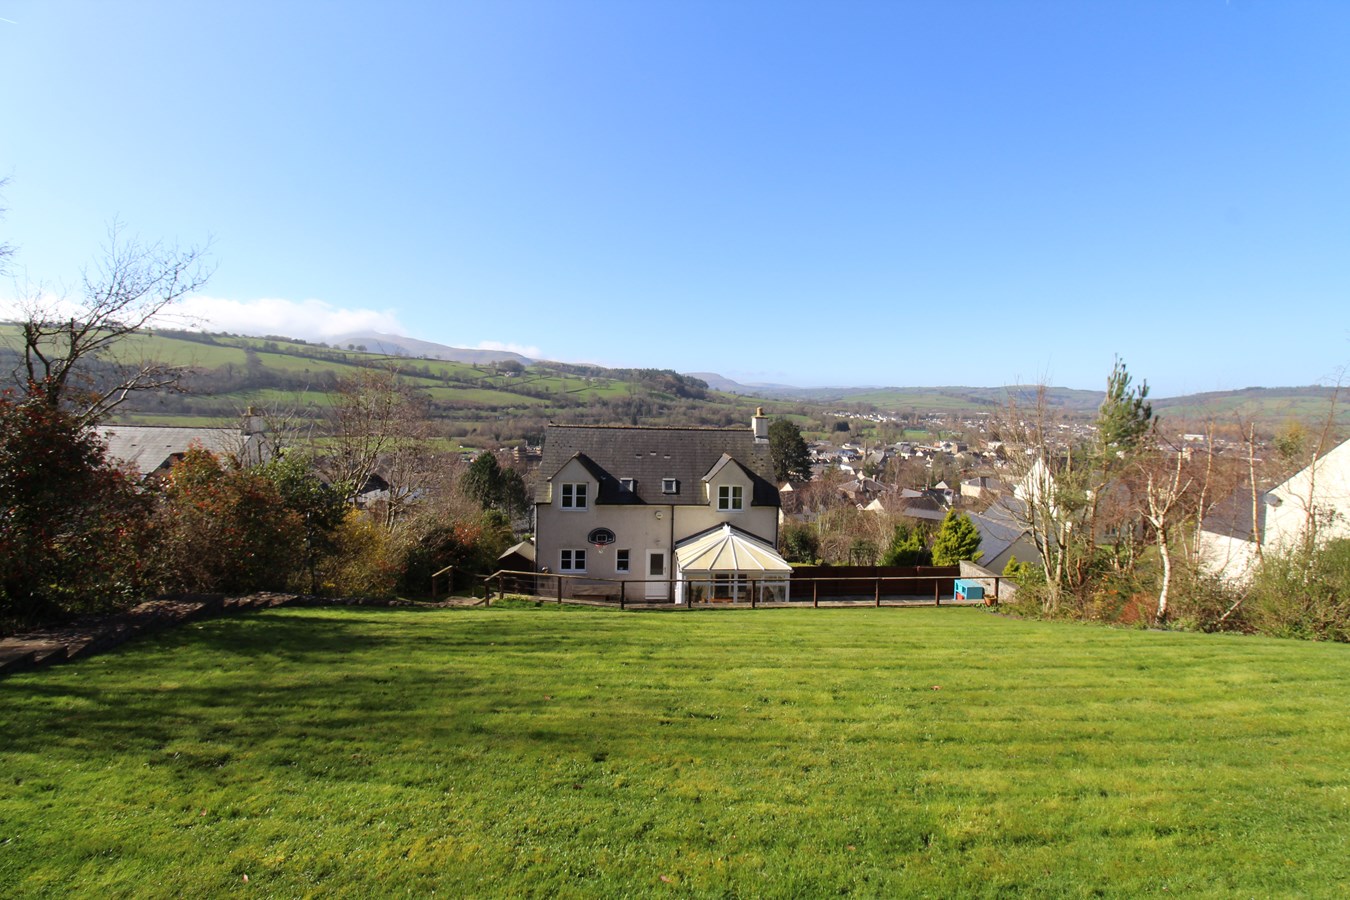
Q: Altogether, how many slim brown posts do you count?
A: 12